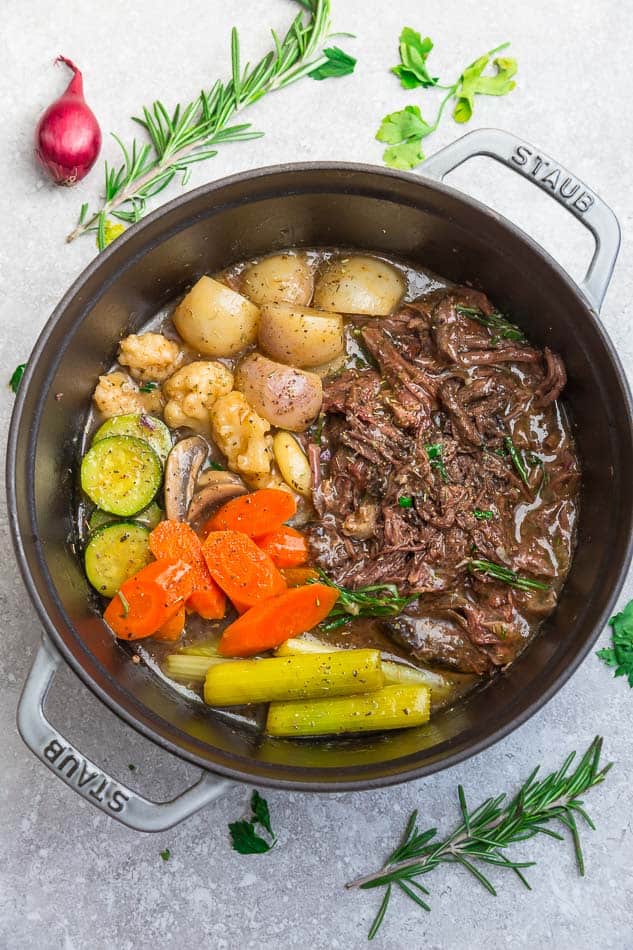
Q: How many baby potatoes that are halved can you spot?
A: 5